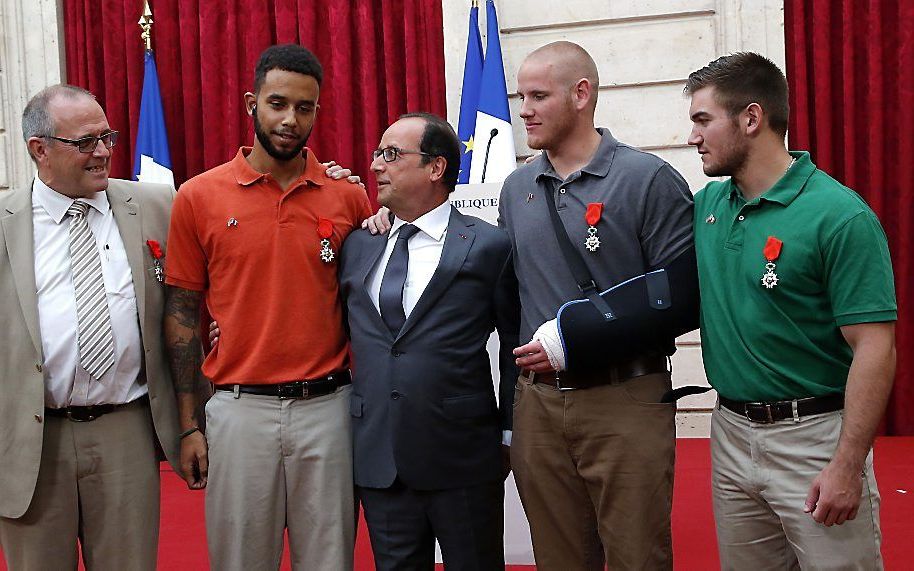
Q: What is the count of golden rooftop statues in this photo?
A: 0